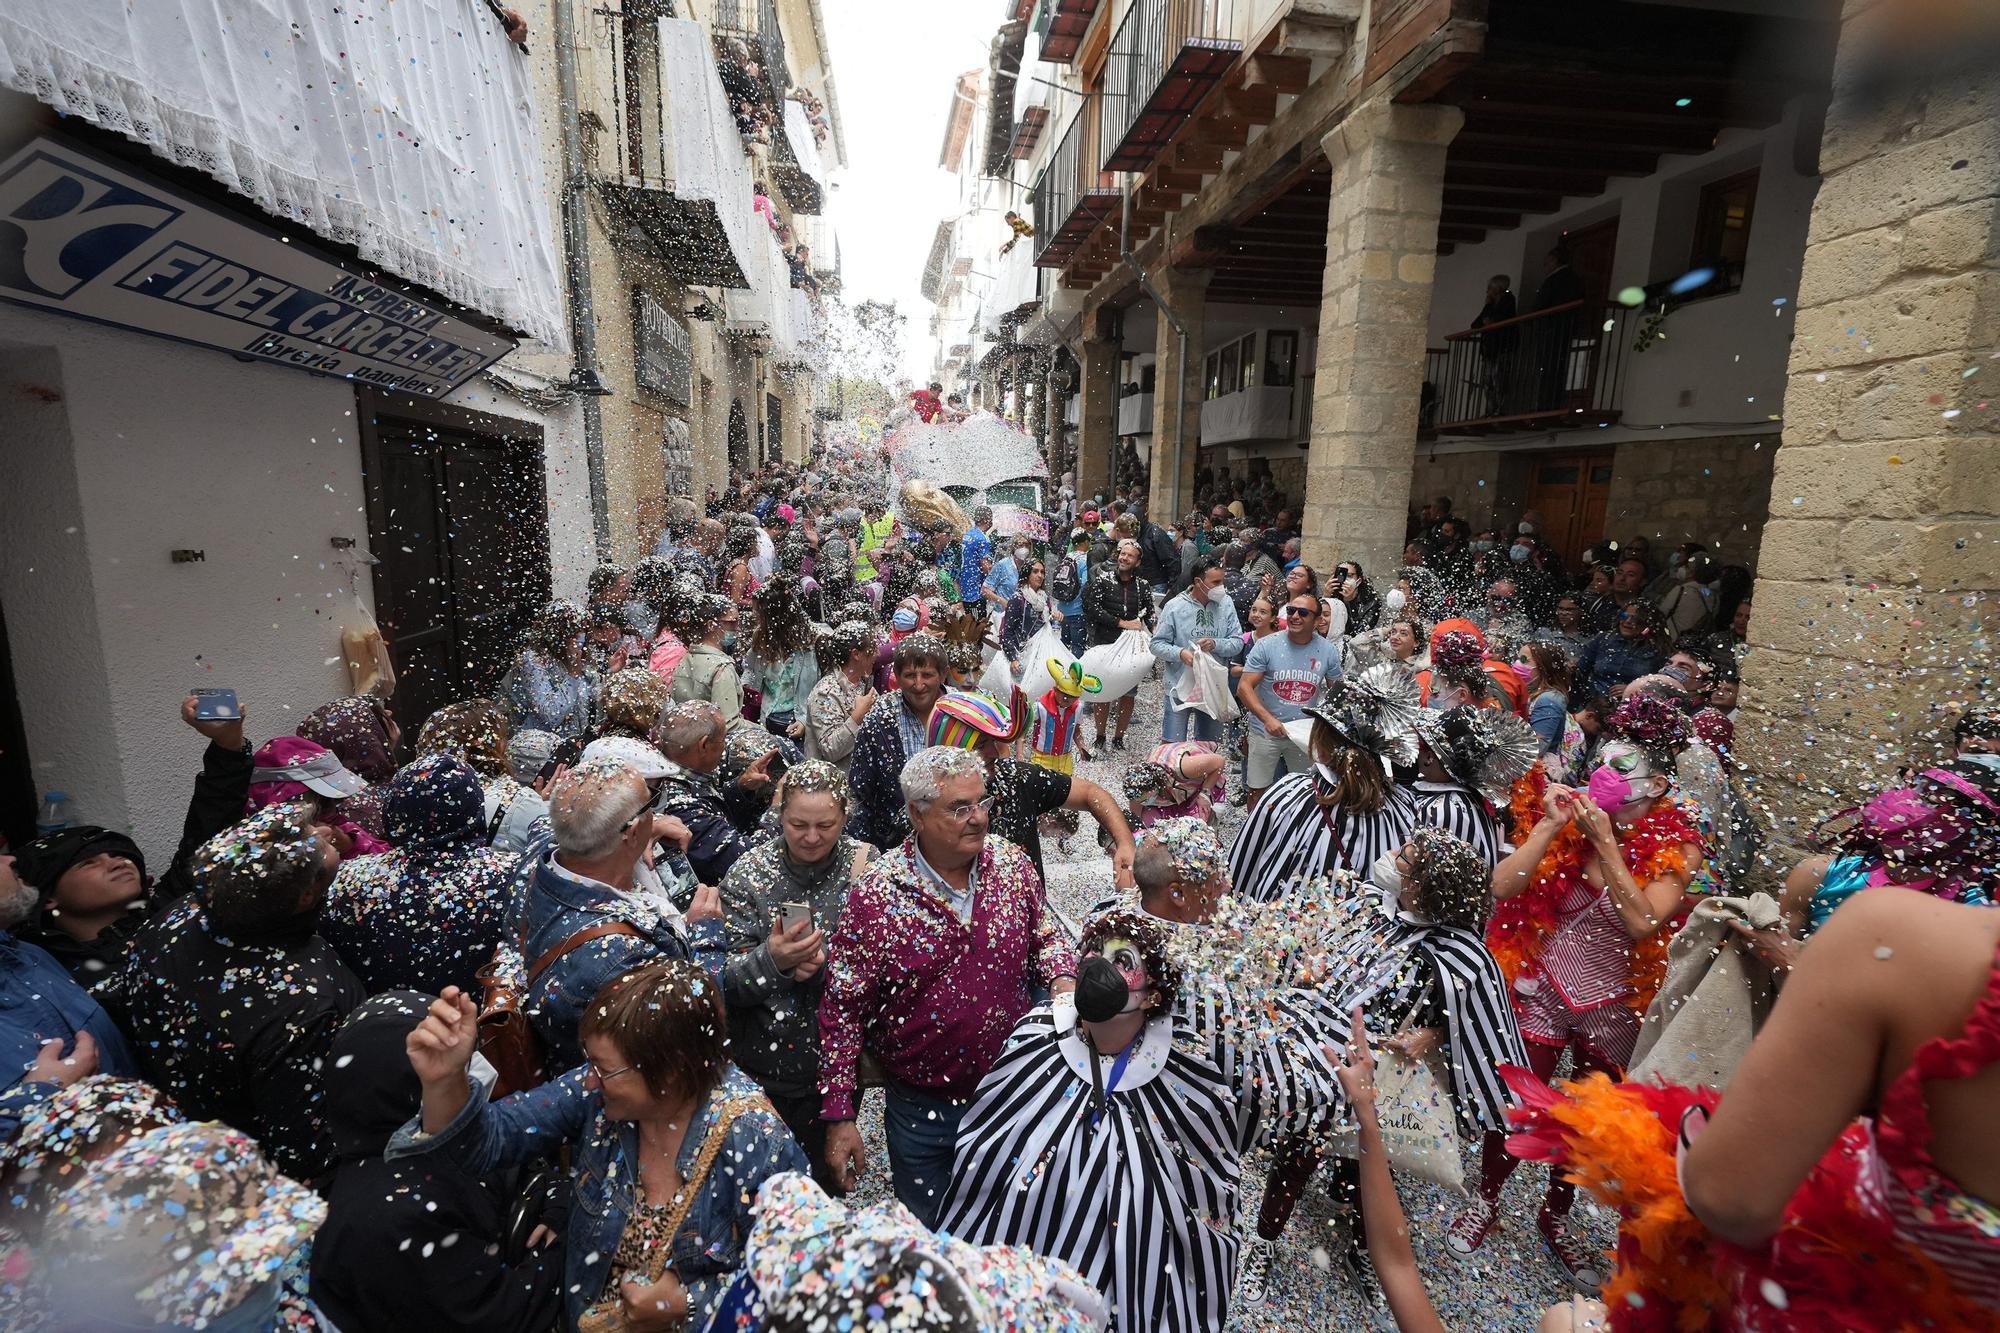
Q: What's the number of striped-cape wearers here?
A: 5